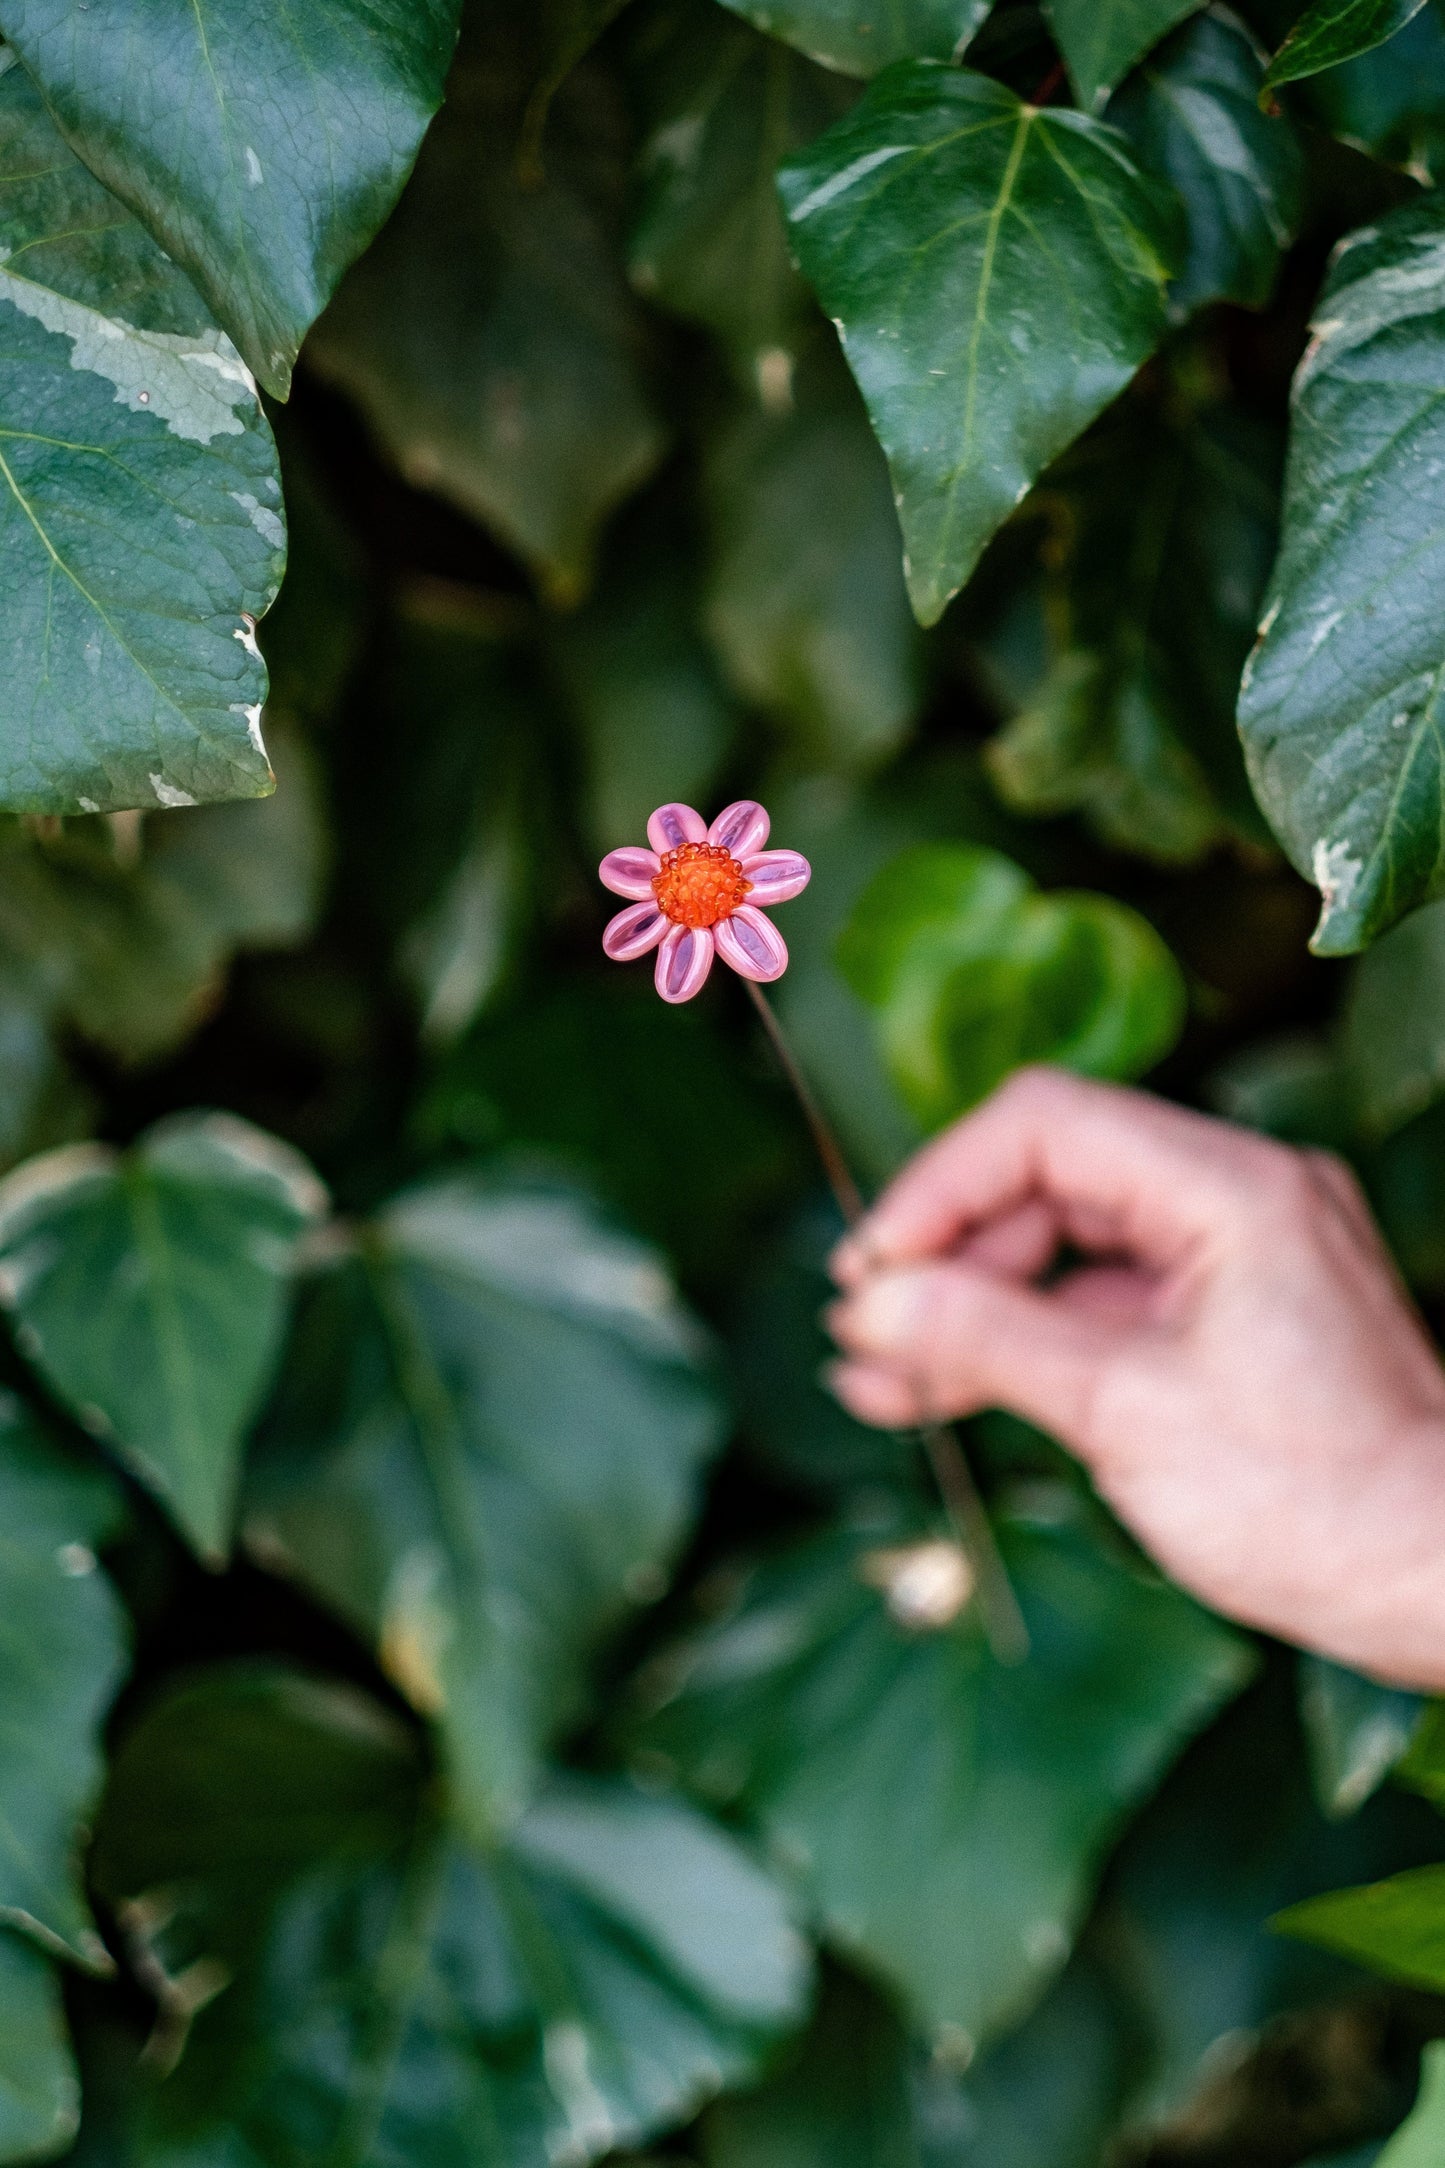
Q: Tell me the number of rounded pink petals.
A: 7